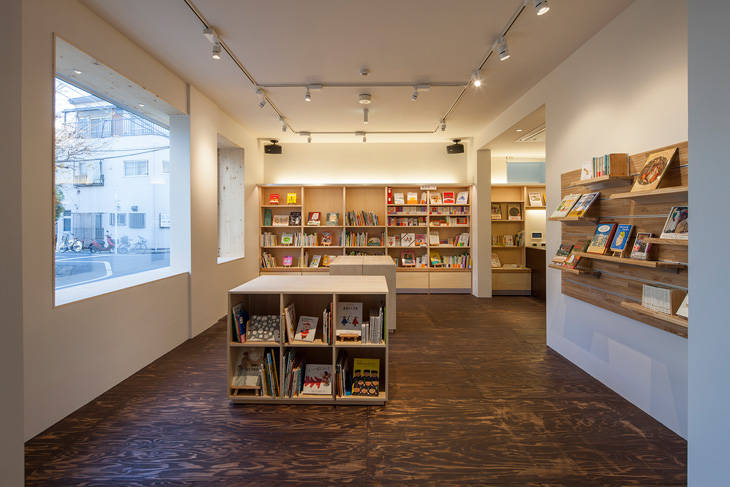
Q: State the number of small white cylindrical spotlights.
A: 11